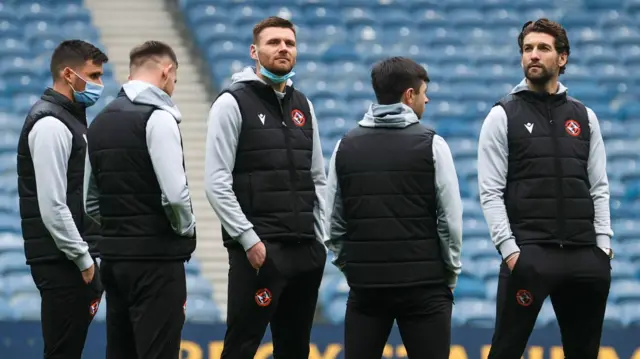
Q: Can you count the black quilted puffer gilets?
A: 5